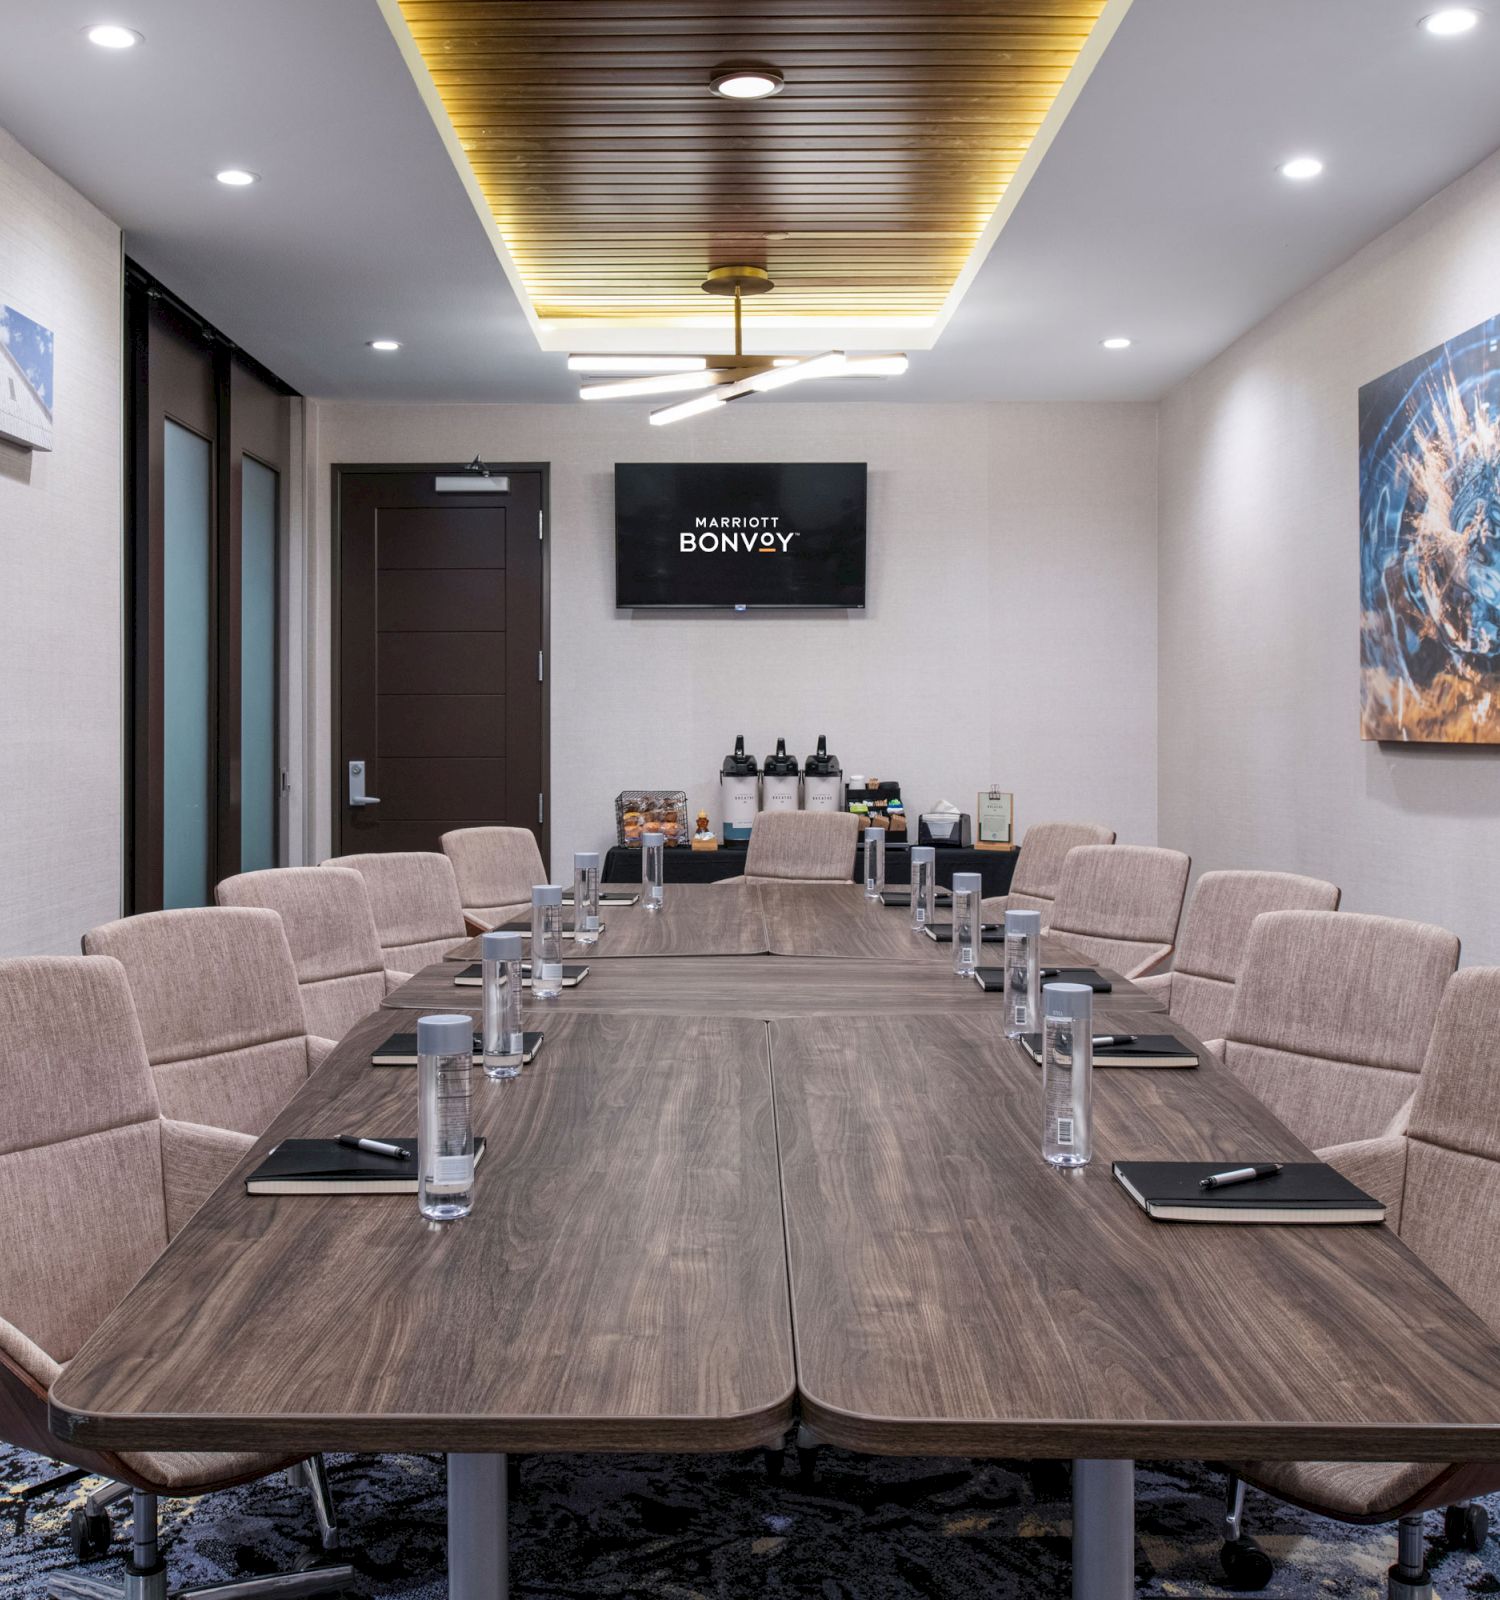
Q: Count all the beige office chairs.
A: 11